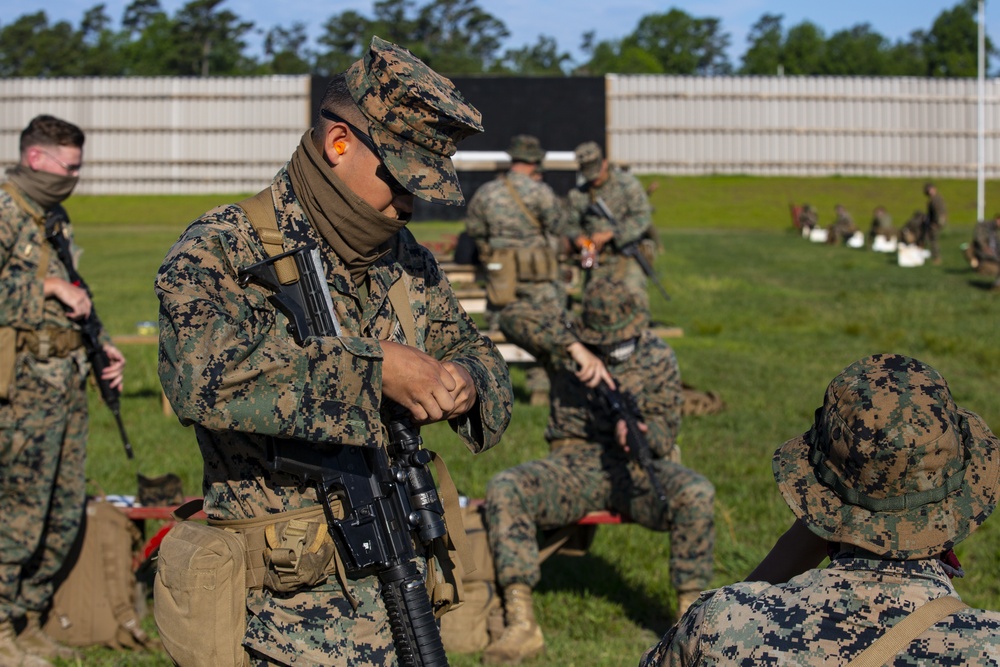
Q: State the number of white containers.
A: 4